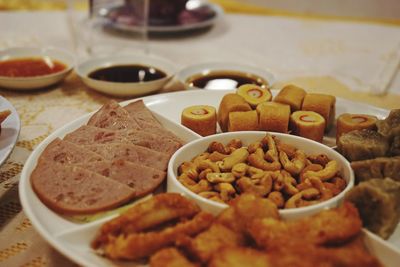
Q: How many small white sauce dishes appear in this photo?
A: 3